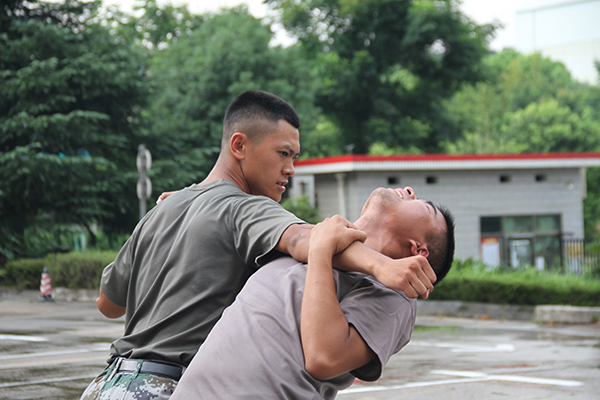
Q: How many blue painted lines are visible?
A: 0